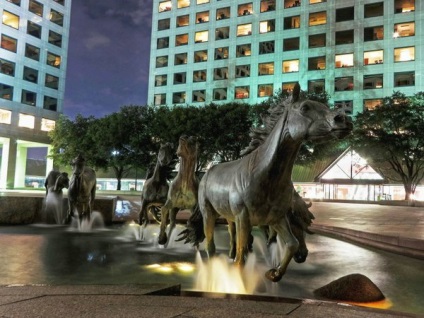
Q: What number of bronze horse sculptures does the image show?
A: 6